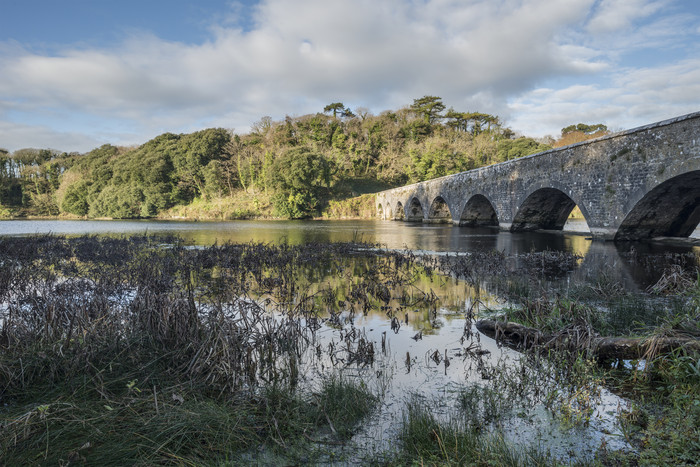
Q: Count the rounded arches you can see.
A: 8